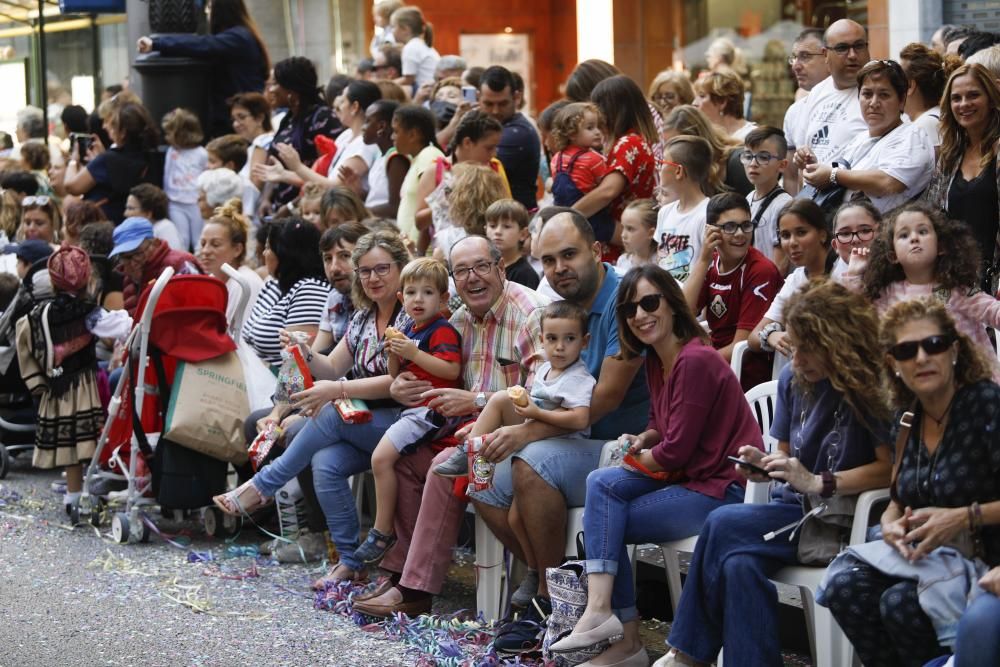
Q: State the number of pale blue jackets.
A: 1